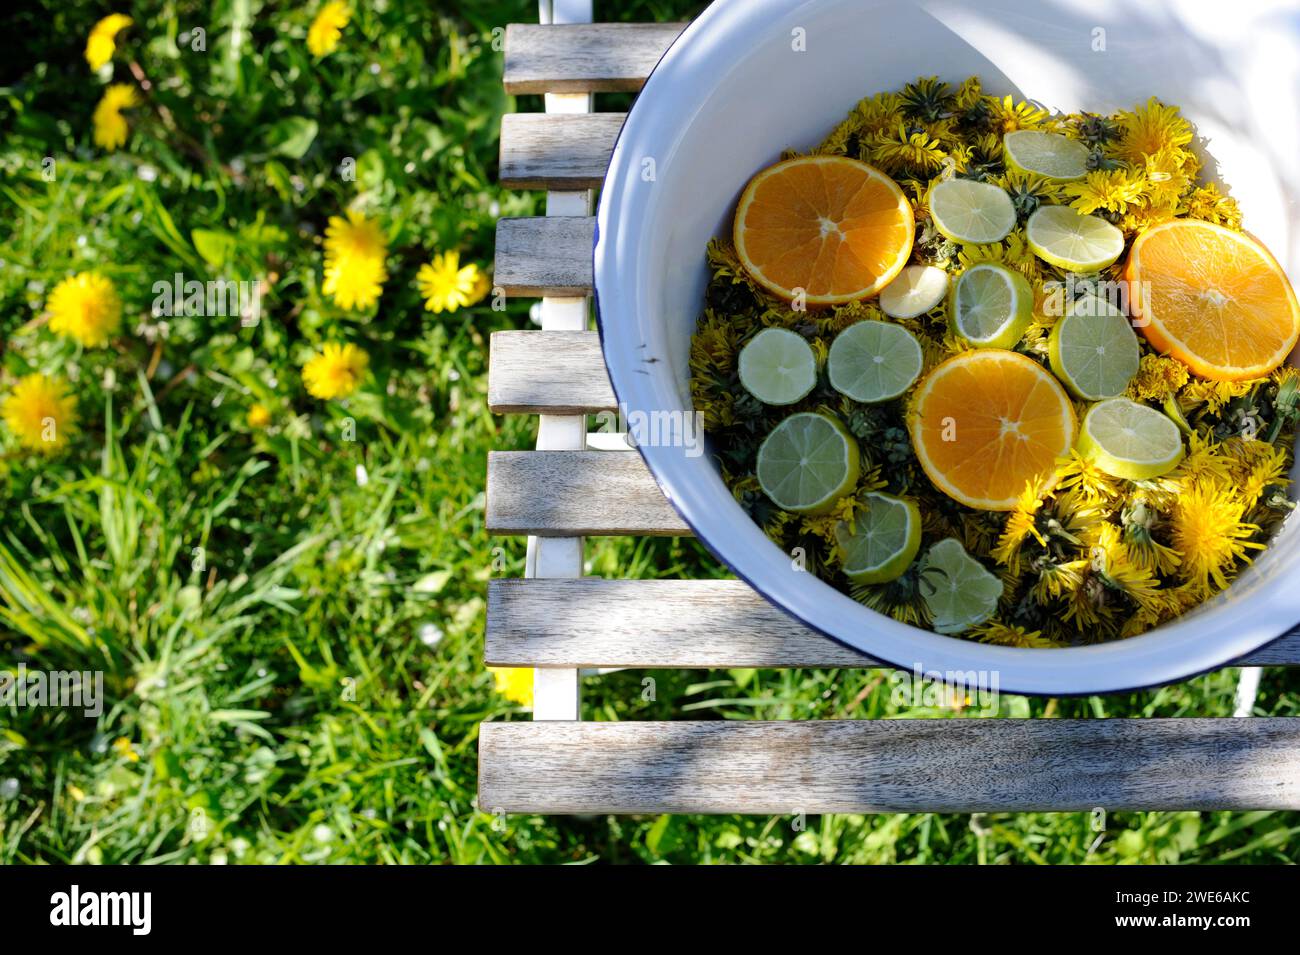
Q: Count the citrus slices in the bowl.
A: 15